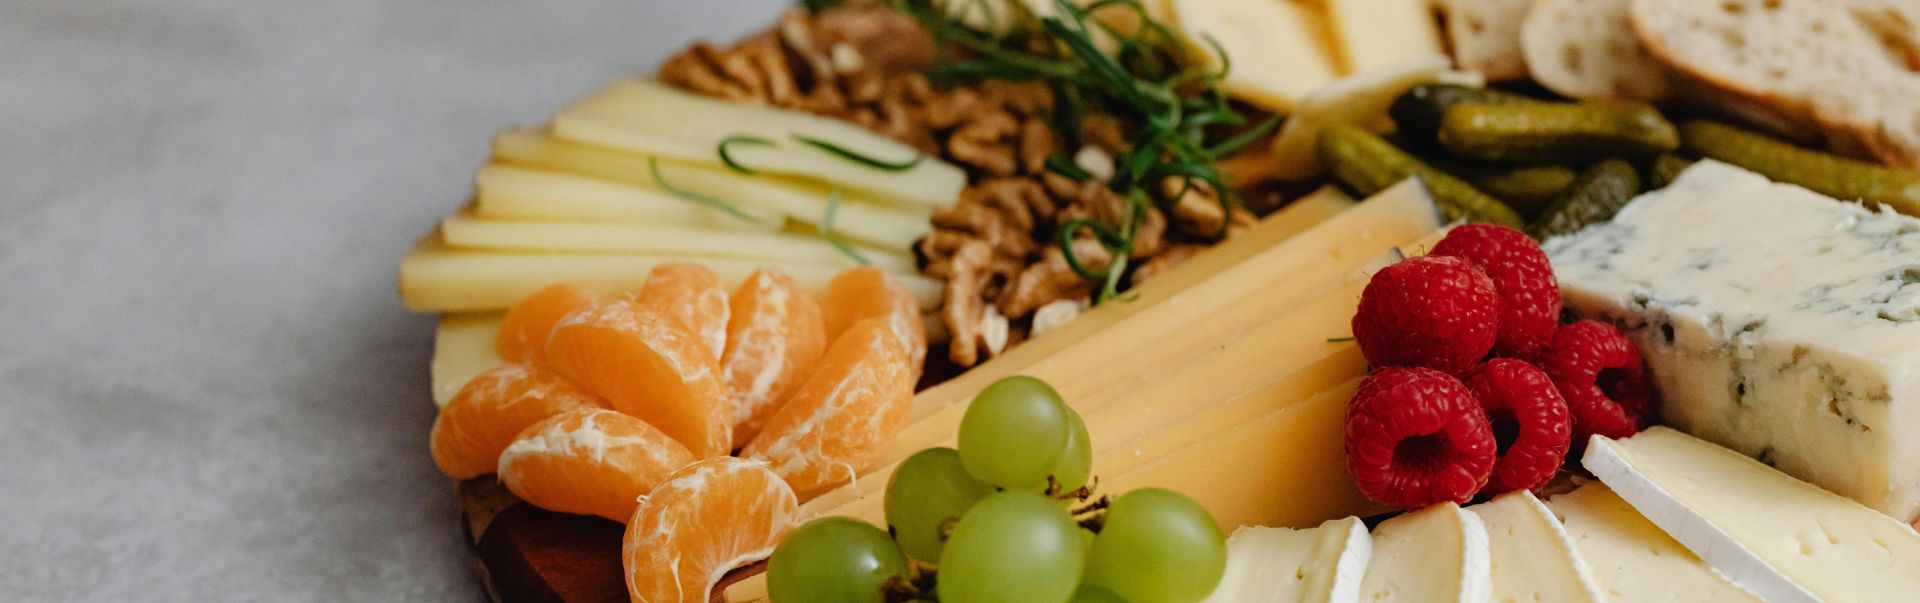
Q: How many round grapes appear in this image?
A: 7